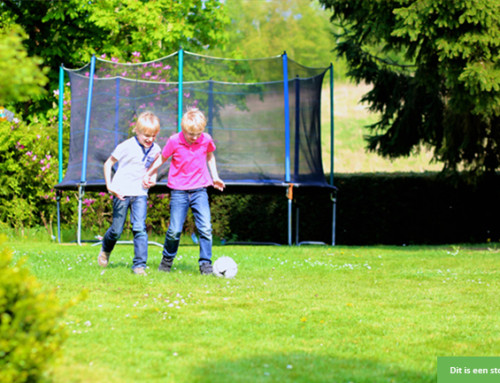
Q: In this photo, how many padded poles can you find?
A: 8